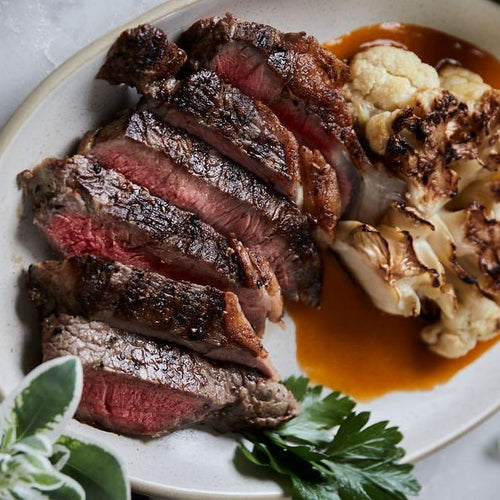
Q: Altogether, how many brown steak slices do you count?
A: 6